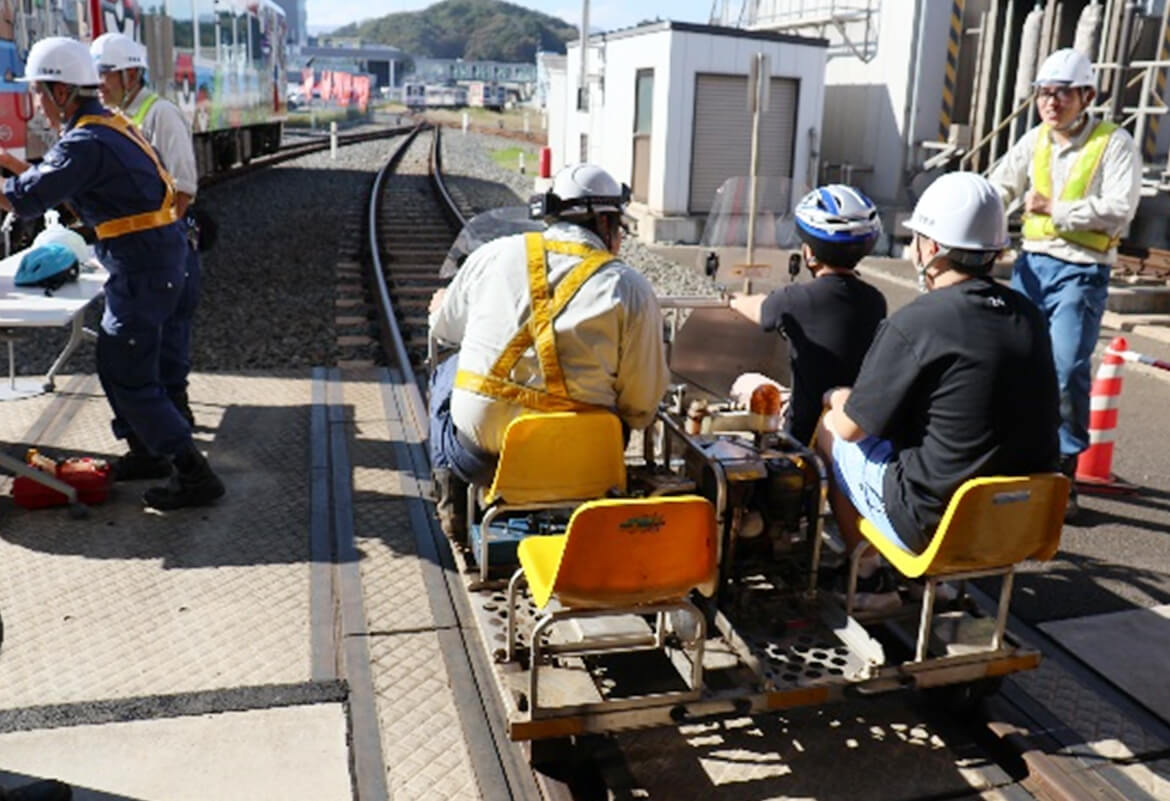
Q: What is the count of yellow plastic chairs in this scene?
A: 3